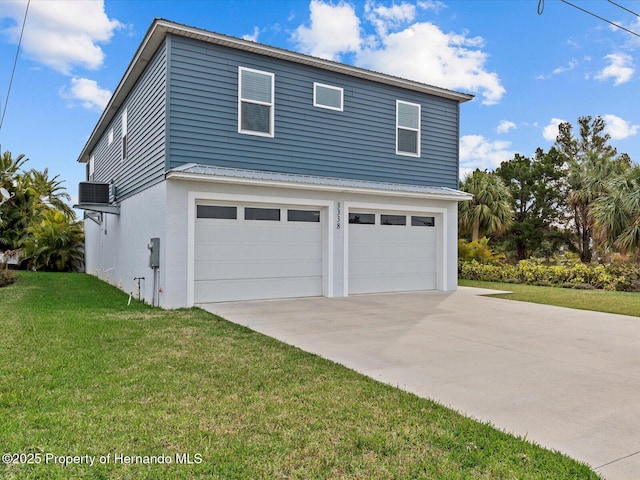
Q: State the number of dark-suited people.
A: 0